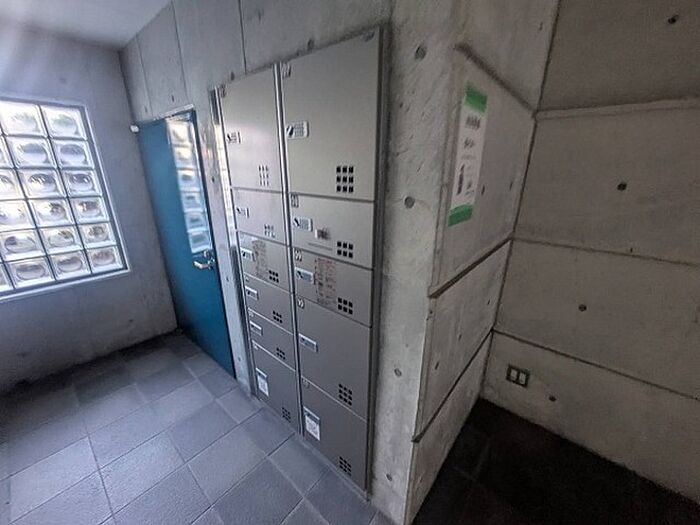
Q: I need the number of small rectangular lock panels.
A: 11